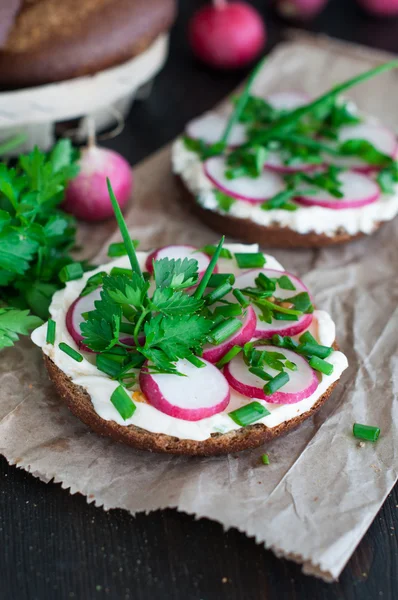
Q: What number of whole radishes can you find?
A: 4